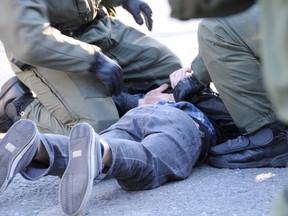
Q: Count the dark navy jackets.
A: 1